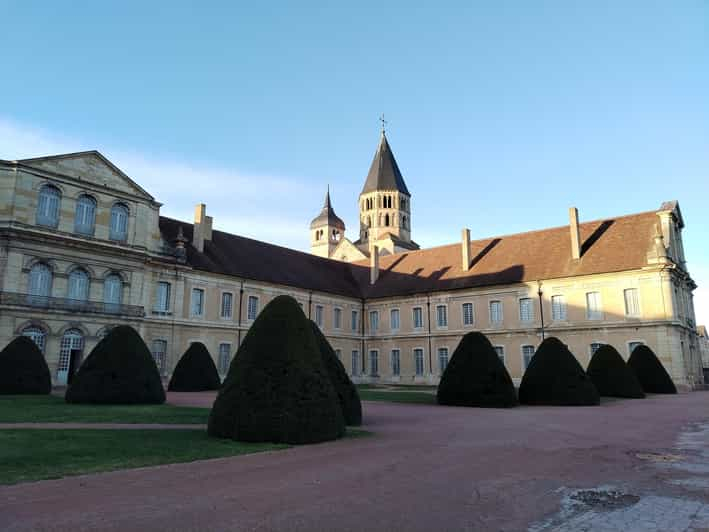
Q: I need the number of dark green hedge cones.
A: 9